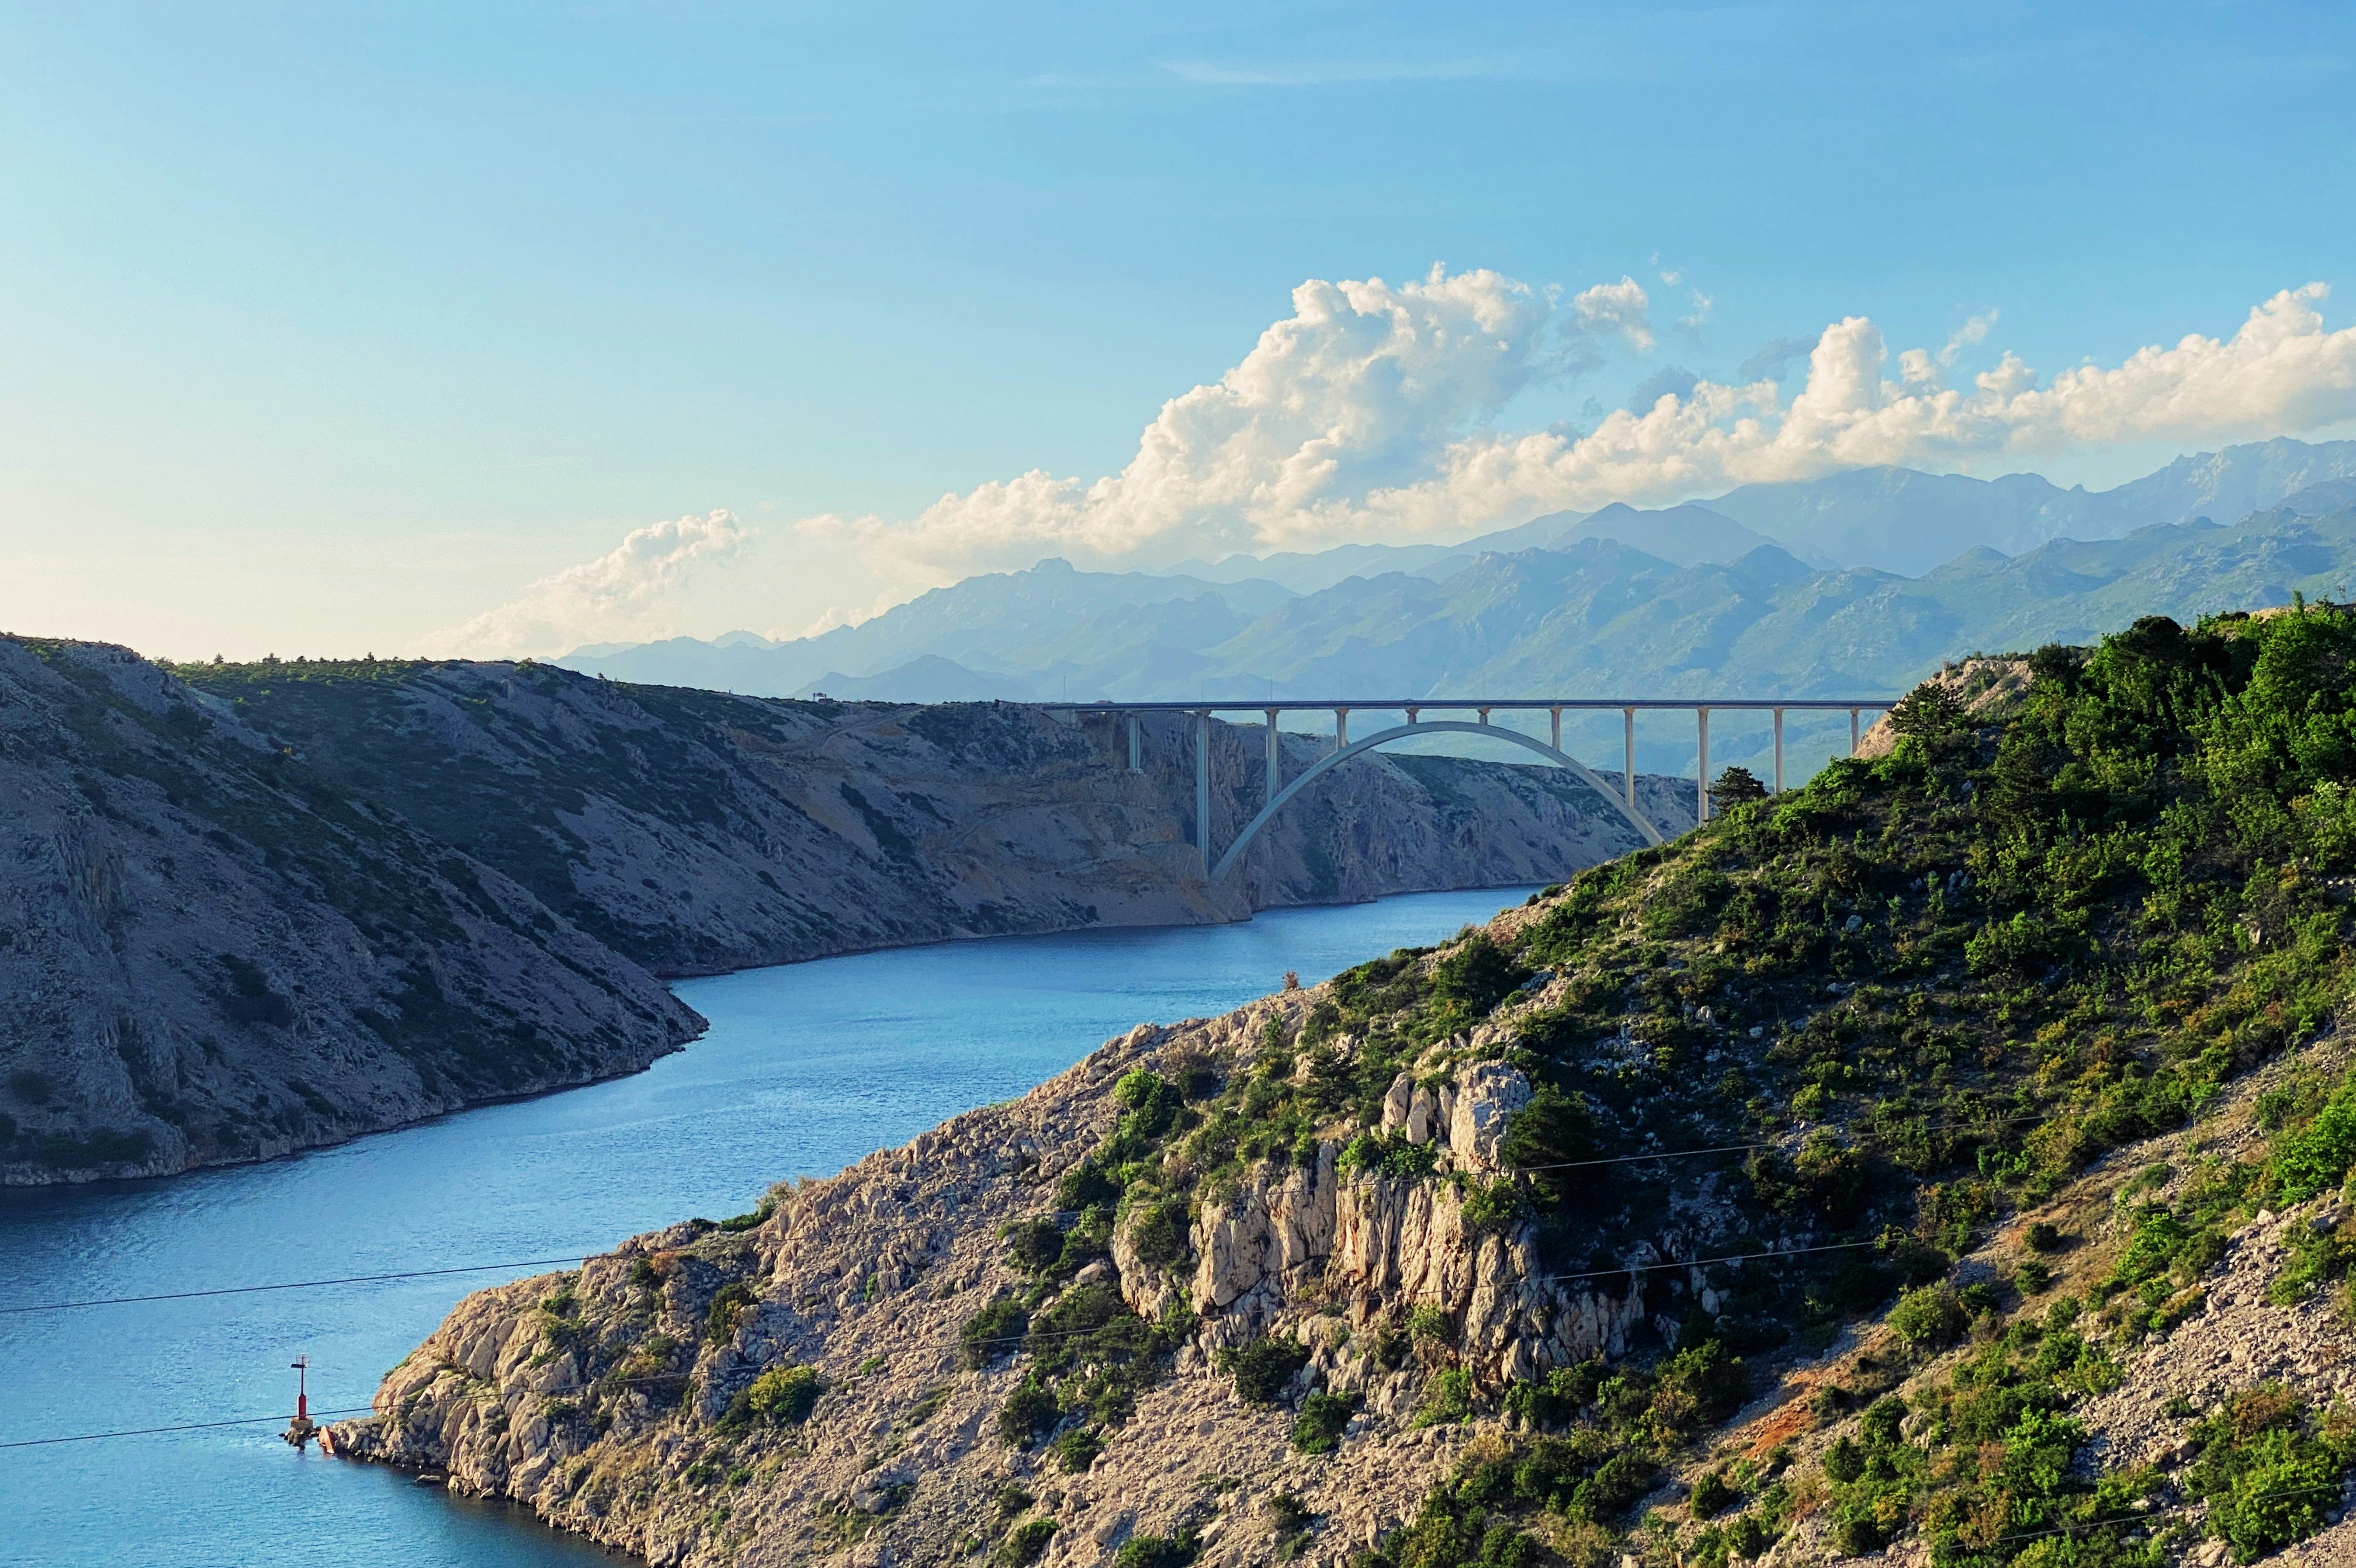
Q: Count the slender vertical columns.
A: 11